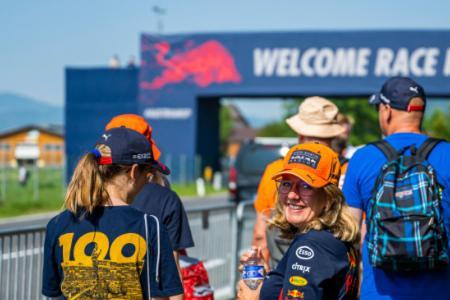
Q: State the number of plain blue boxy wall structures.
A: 1